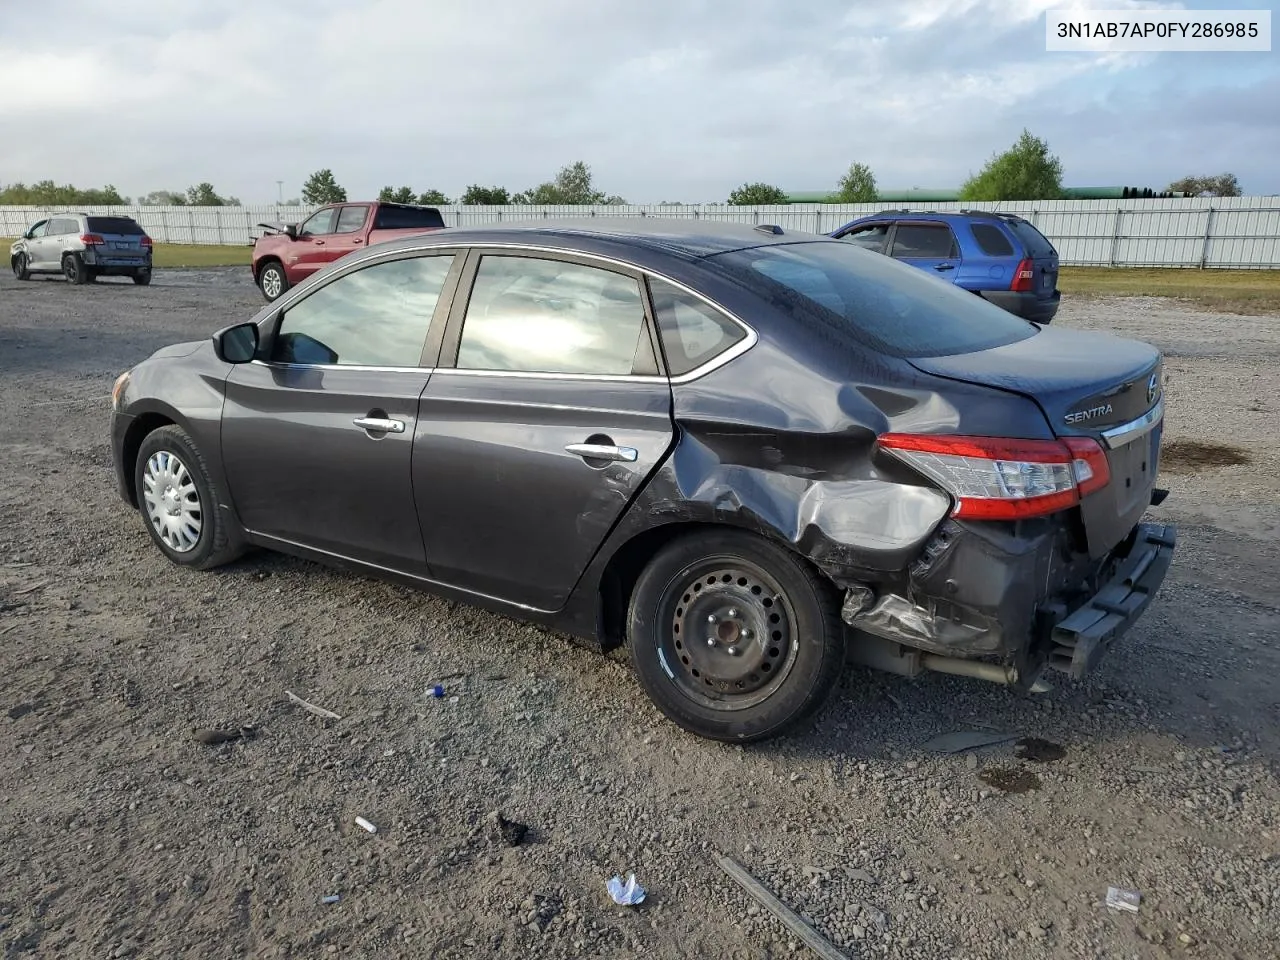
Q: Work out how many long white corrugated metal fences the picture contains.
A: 1